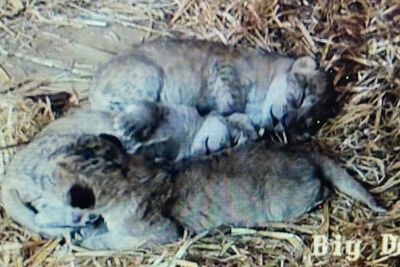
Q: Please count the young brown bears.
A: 0